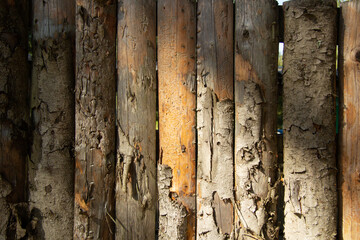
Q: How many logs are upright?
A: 9